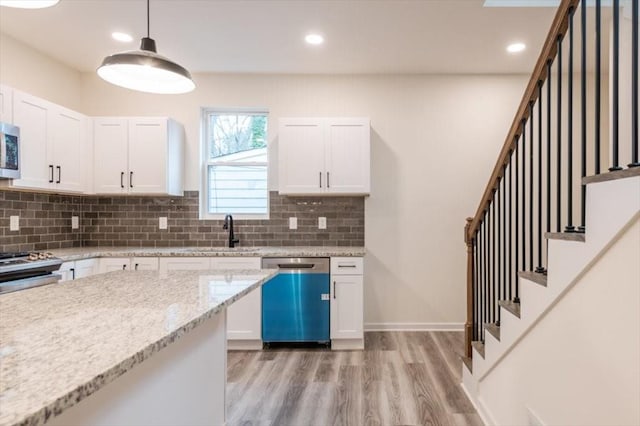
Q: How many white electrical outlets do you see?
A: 5